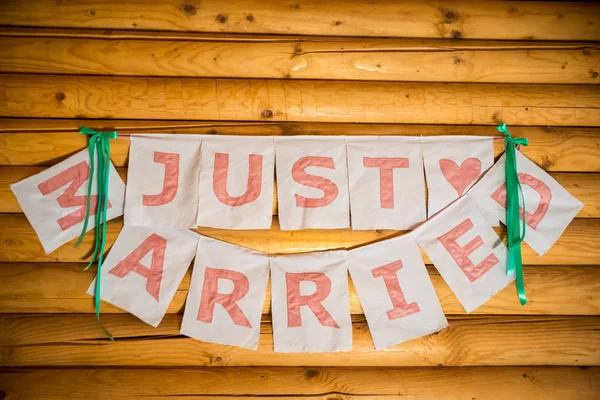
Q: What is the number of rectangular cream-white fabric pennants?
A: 12